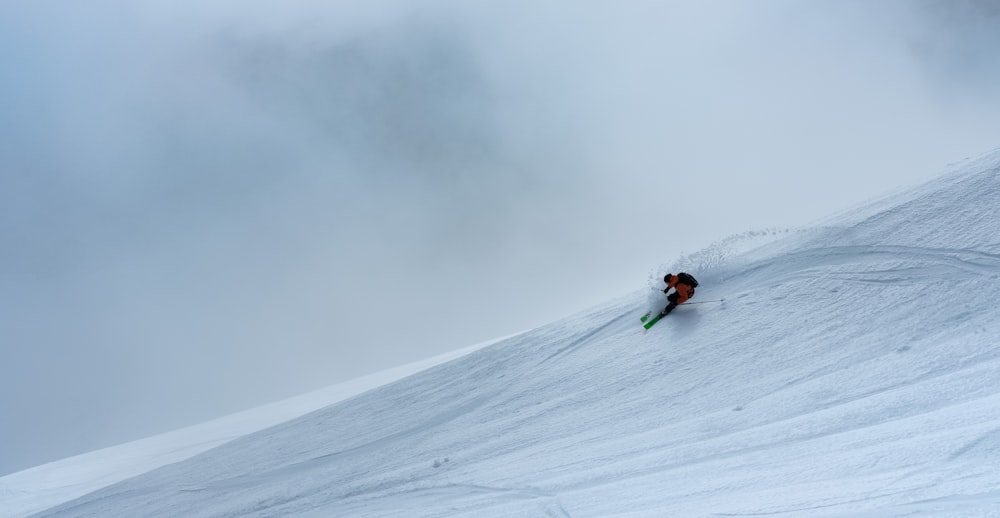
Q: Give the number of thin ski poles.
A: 2